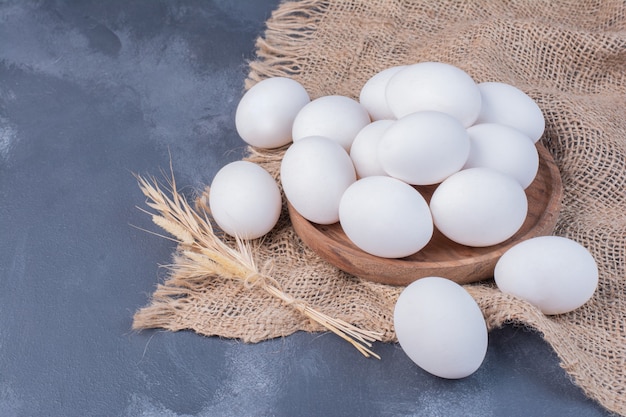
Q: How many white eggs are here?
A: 14